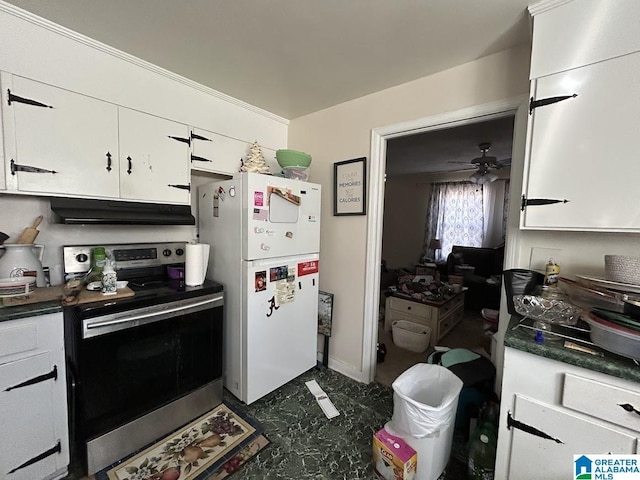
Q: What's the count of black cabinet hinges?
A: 11